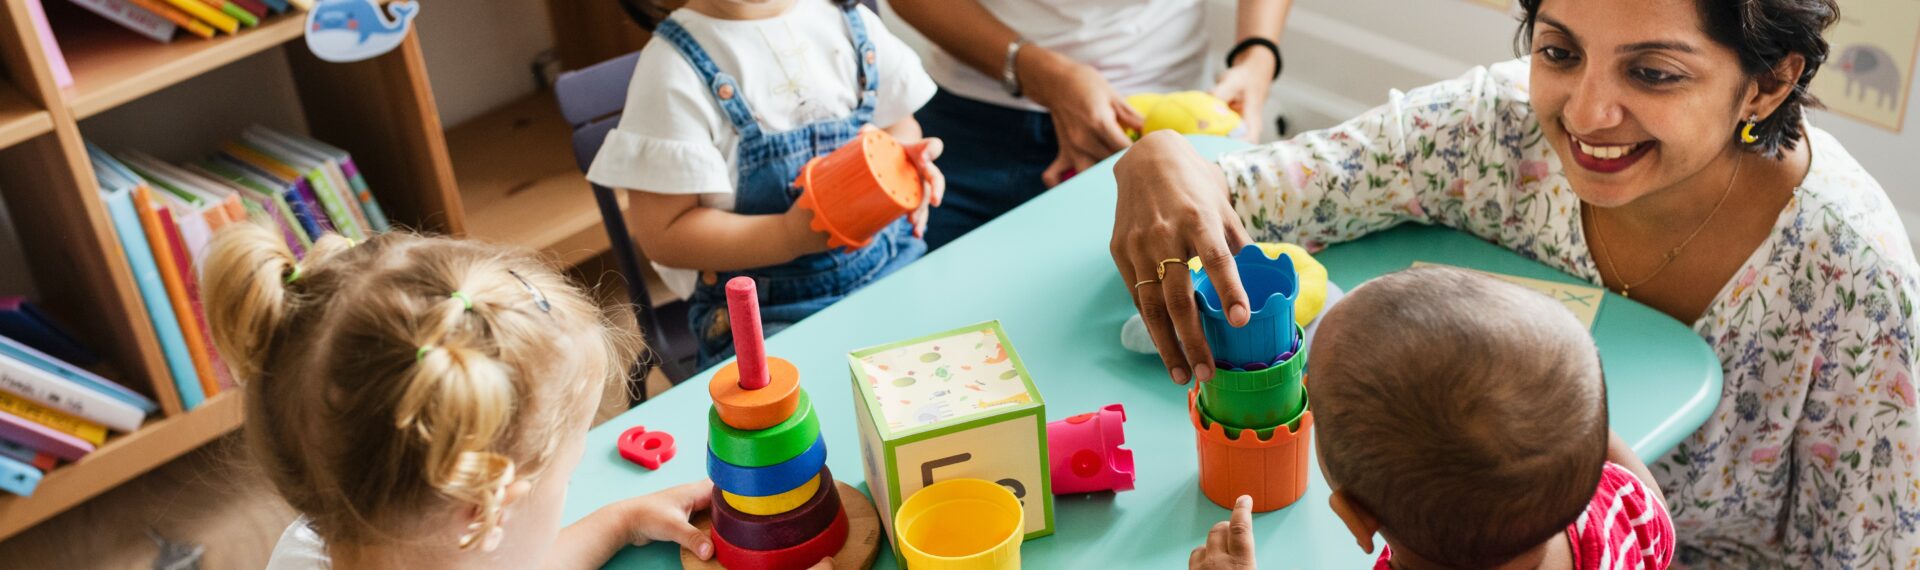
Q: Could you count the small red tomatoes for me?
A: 0